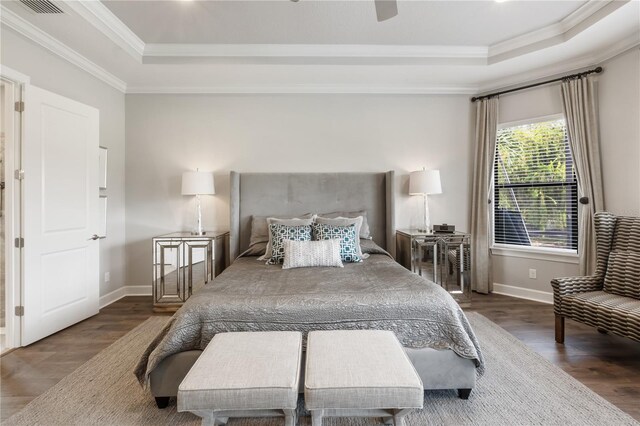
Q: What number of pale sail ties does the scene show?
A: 0